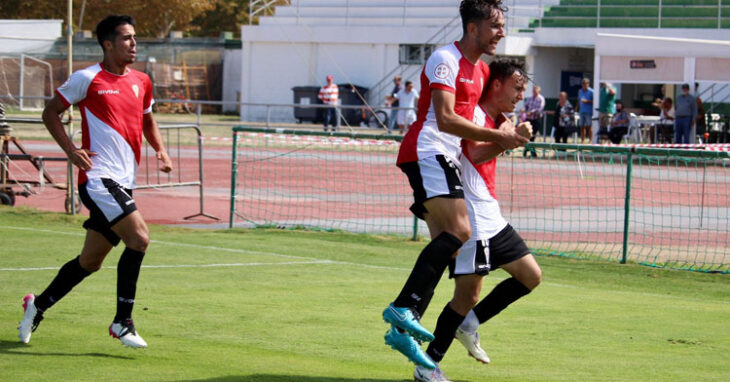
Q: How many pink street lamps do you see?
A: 0